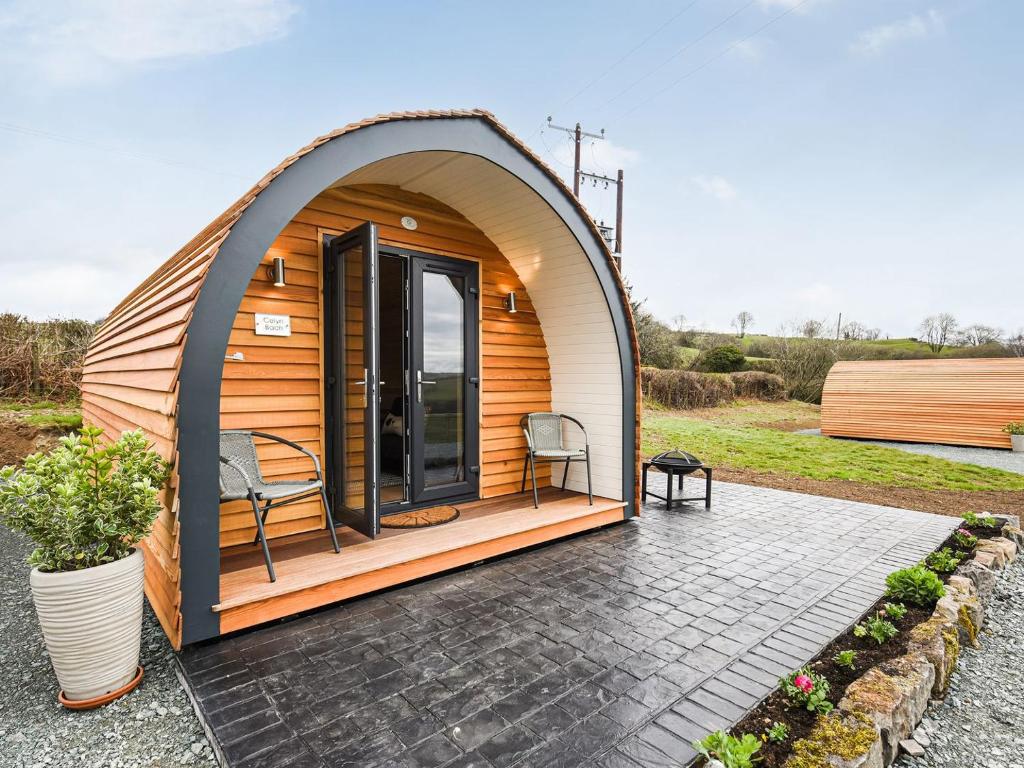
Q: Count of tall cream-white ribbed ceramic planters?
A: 1